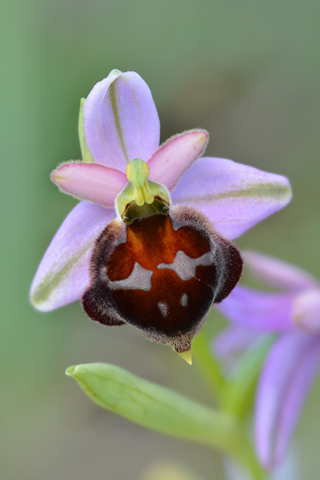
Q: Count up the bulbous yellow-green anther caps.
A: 1